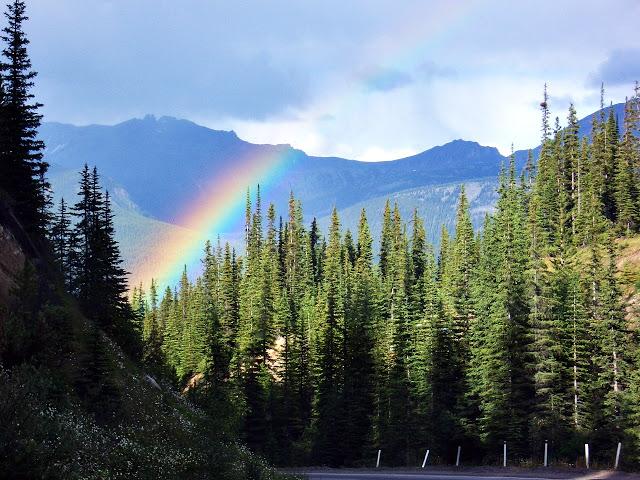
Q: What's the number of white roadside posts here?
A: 7